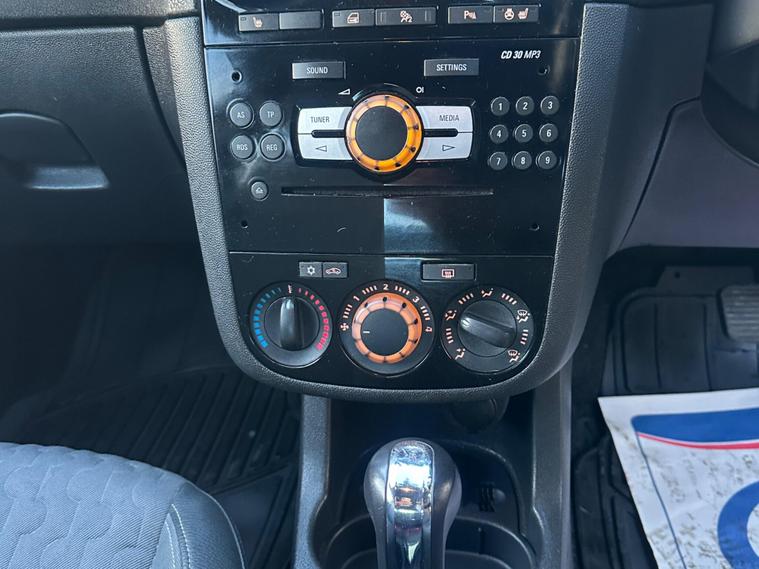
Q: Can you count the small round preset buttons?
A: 9